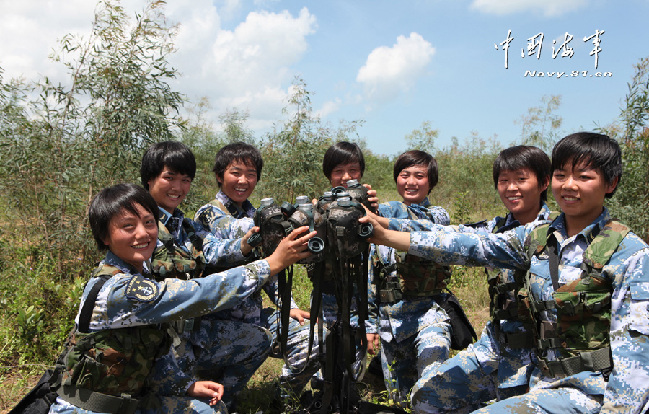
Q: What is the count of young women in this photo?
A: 7